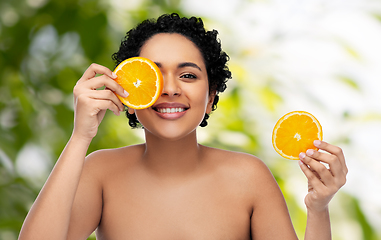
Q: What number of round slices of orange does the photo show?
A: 2